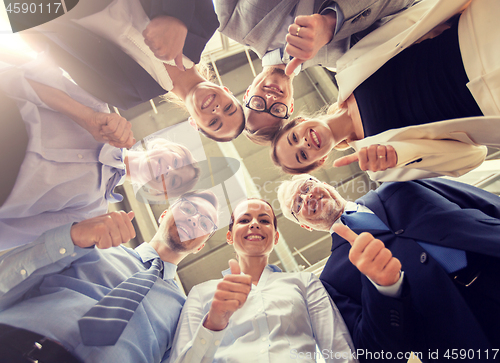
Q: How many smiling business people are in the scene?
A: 7